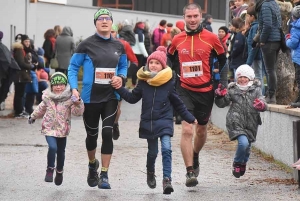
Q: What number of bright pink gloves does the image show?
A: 2